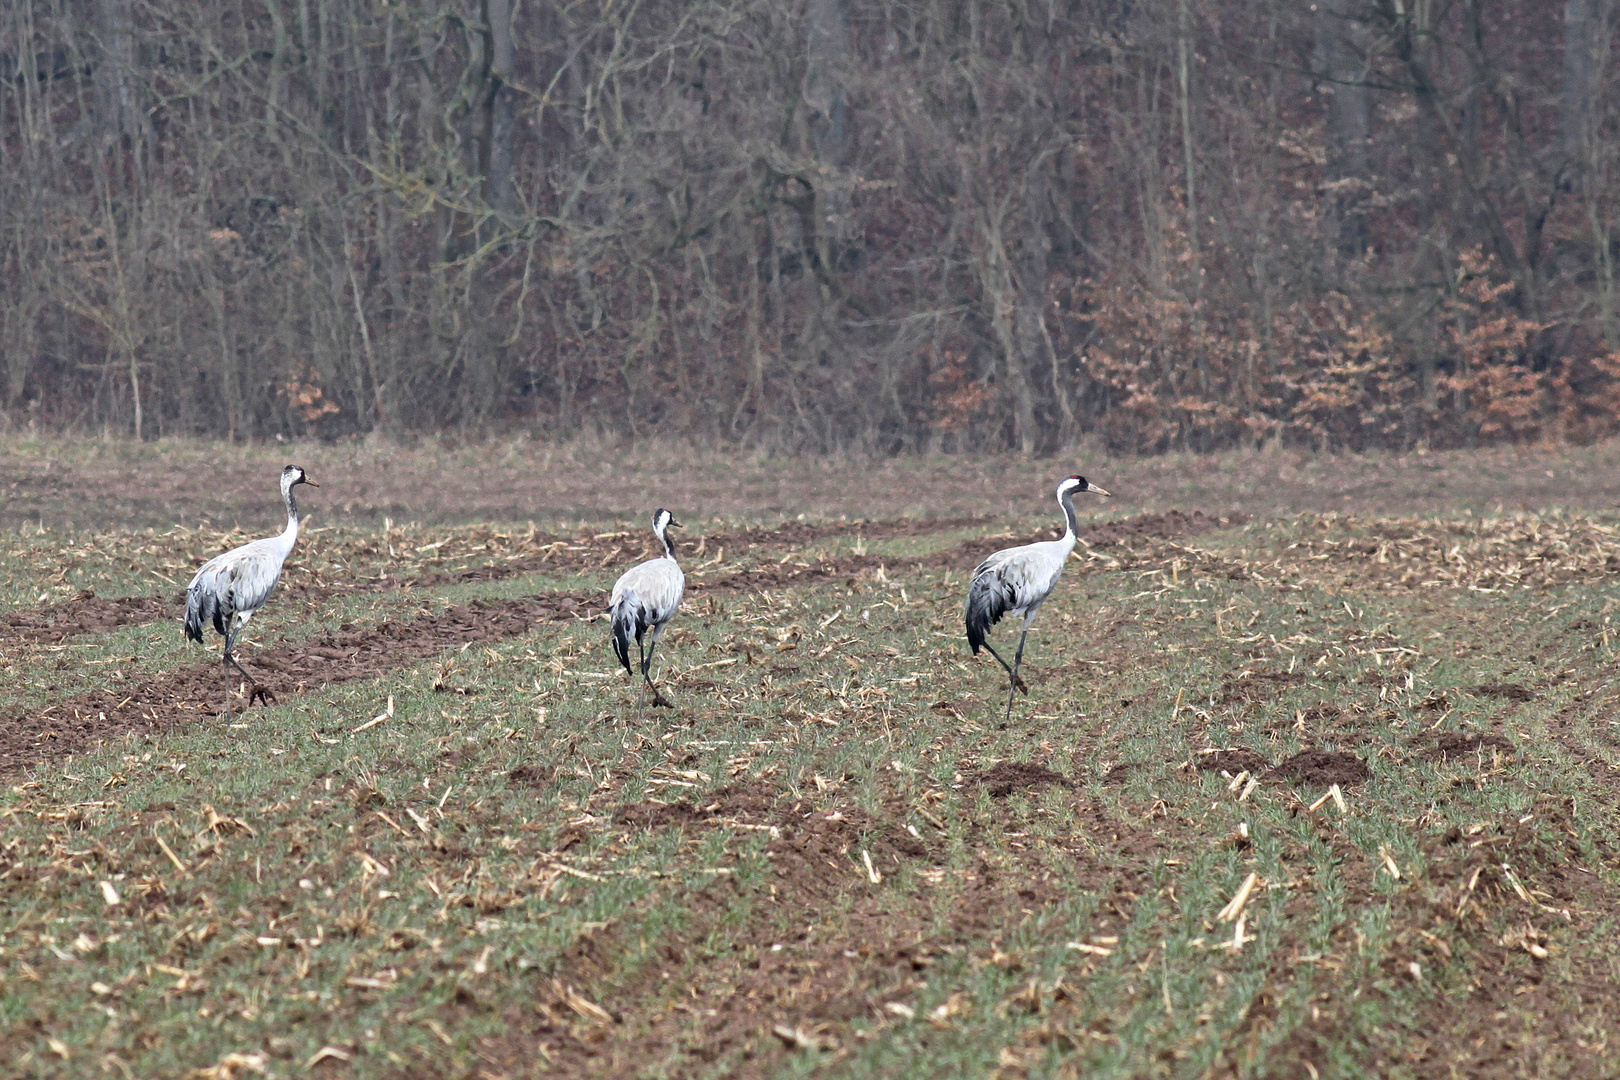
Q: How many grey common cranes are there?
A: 3